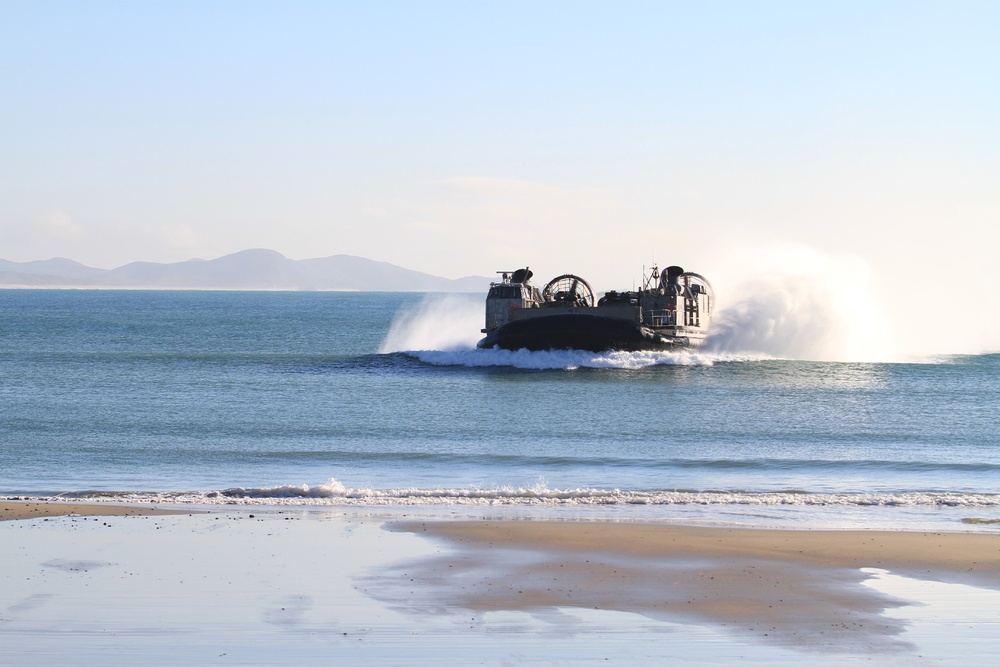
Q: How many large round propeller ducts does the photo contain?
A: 2